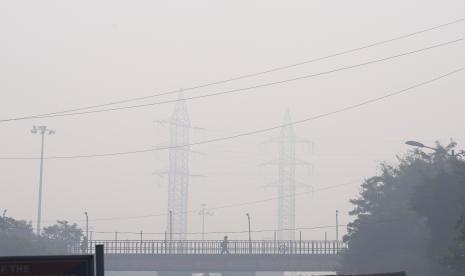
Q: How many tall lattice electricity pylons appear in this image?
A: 2